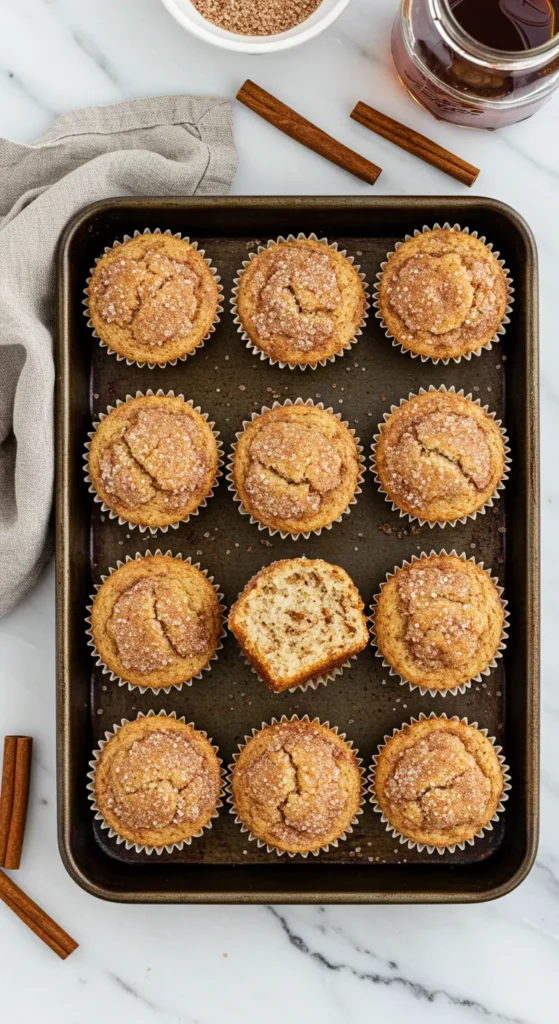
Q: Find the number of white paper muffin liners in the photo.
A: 12